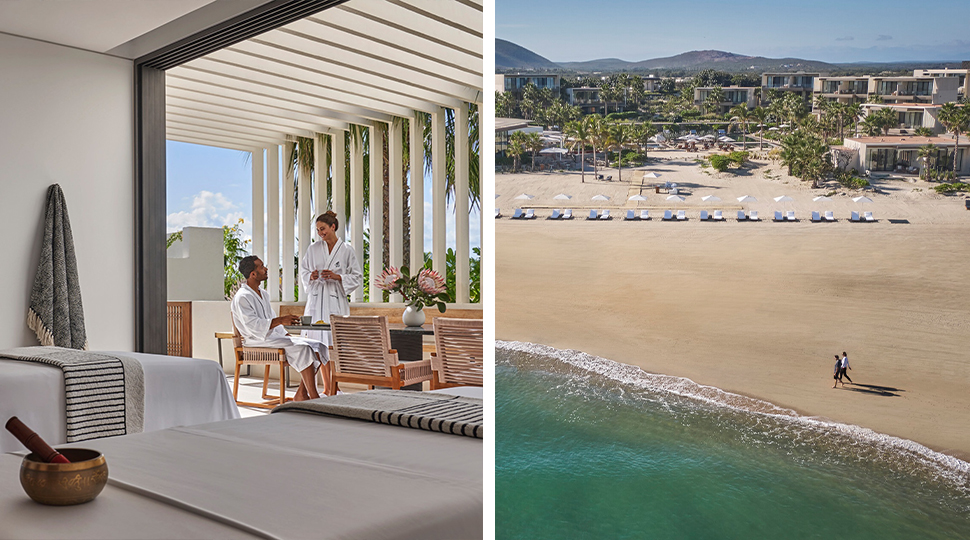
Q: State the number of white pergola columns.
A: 13